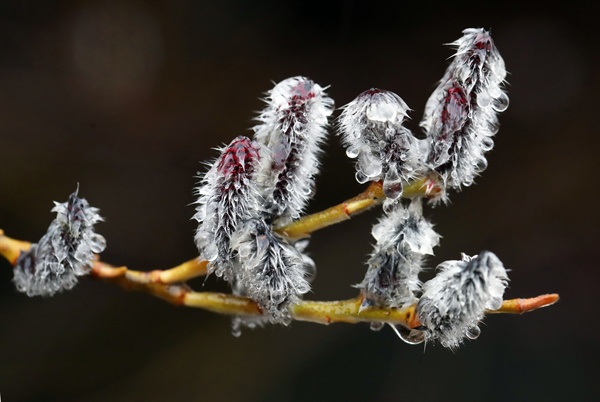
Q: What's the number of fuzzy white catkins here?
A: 8